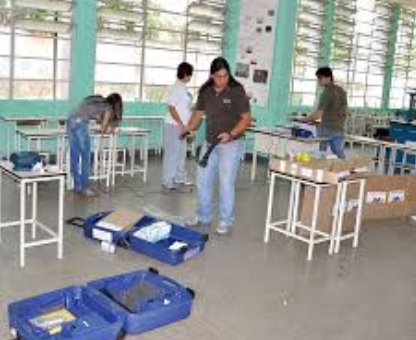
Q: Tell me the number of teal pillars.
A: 4